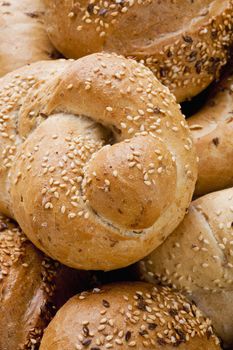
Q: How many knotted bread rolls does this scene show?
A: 1